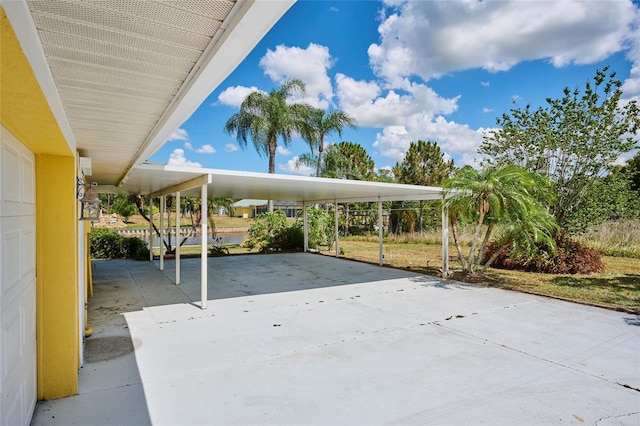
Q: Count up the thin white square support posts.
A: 8